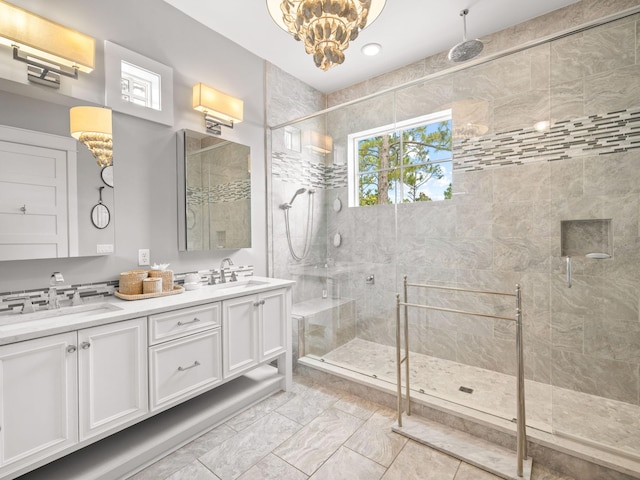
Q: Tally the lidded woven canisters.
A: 2